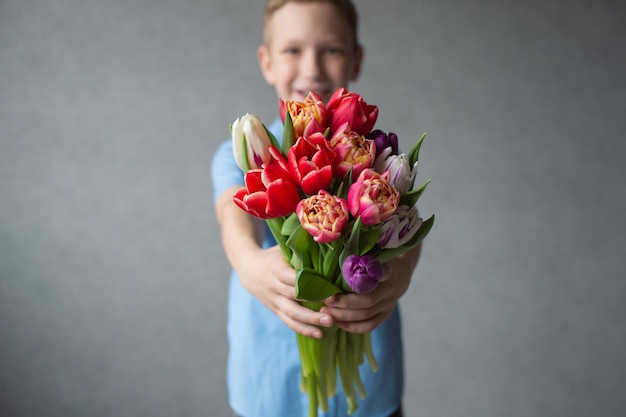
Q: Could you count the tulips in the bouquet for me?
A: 12